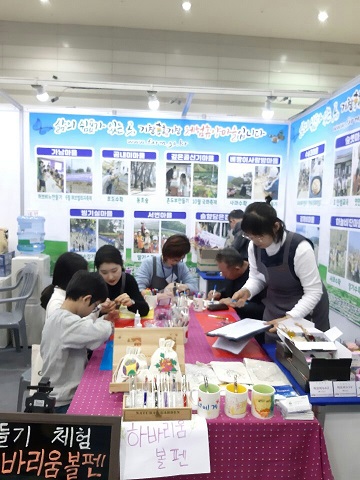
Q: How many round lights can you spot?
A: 6